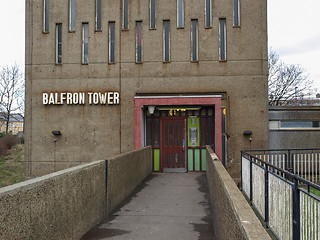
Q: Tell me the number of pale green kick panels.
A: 3